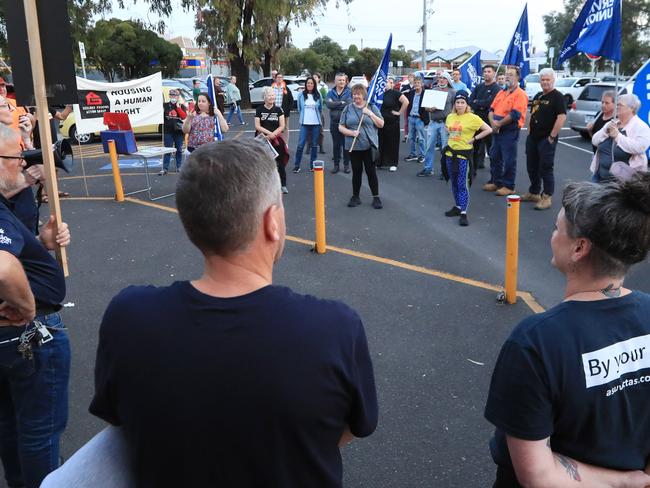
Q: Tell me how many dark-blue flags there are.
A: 6